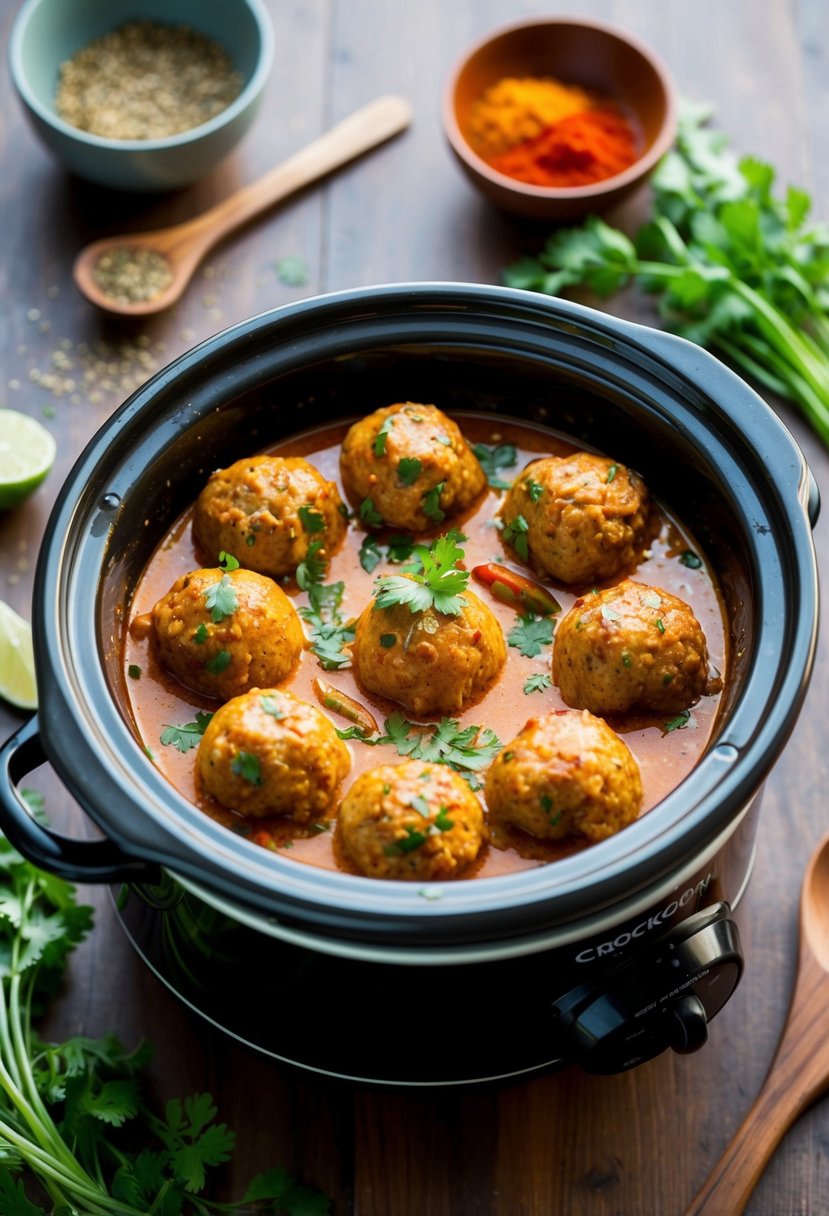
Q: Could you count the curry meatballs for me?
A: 9